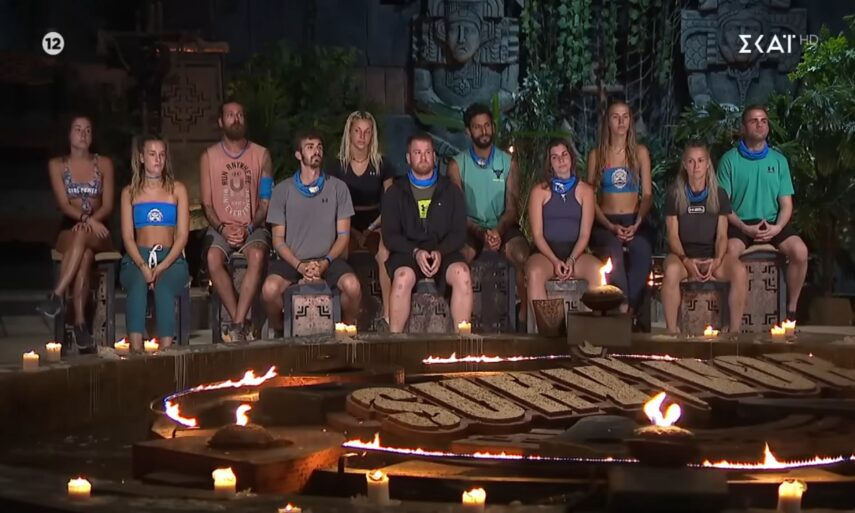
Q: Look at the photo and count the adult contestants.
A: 11